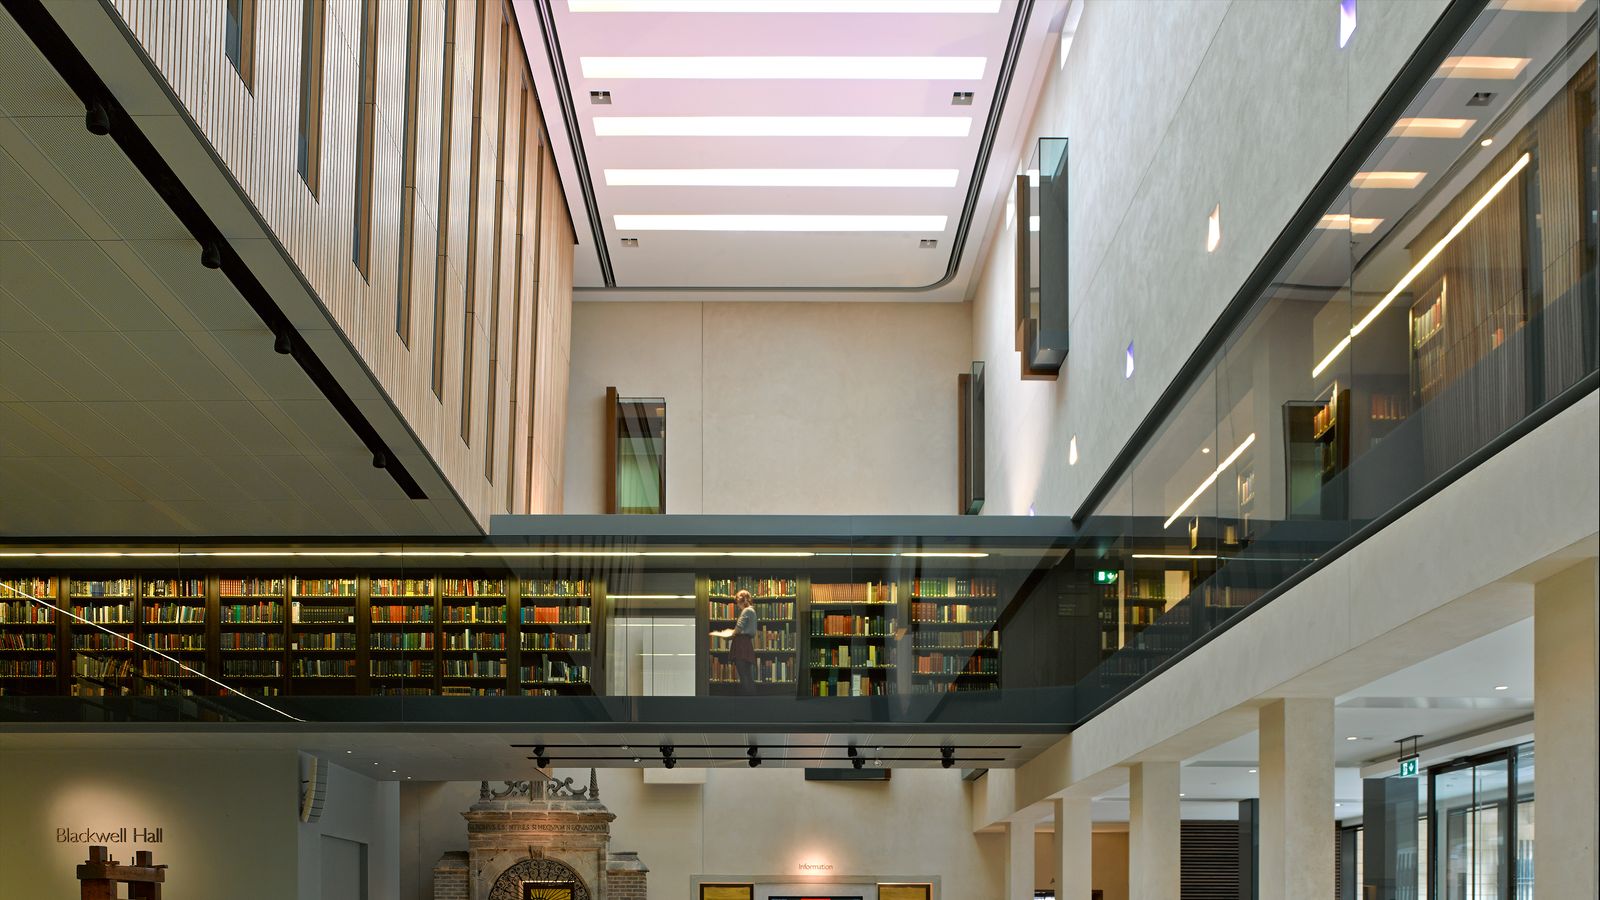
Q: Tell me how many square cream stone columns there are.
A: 5